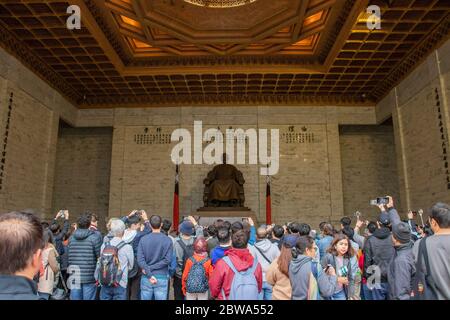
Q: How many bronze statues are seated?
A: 1